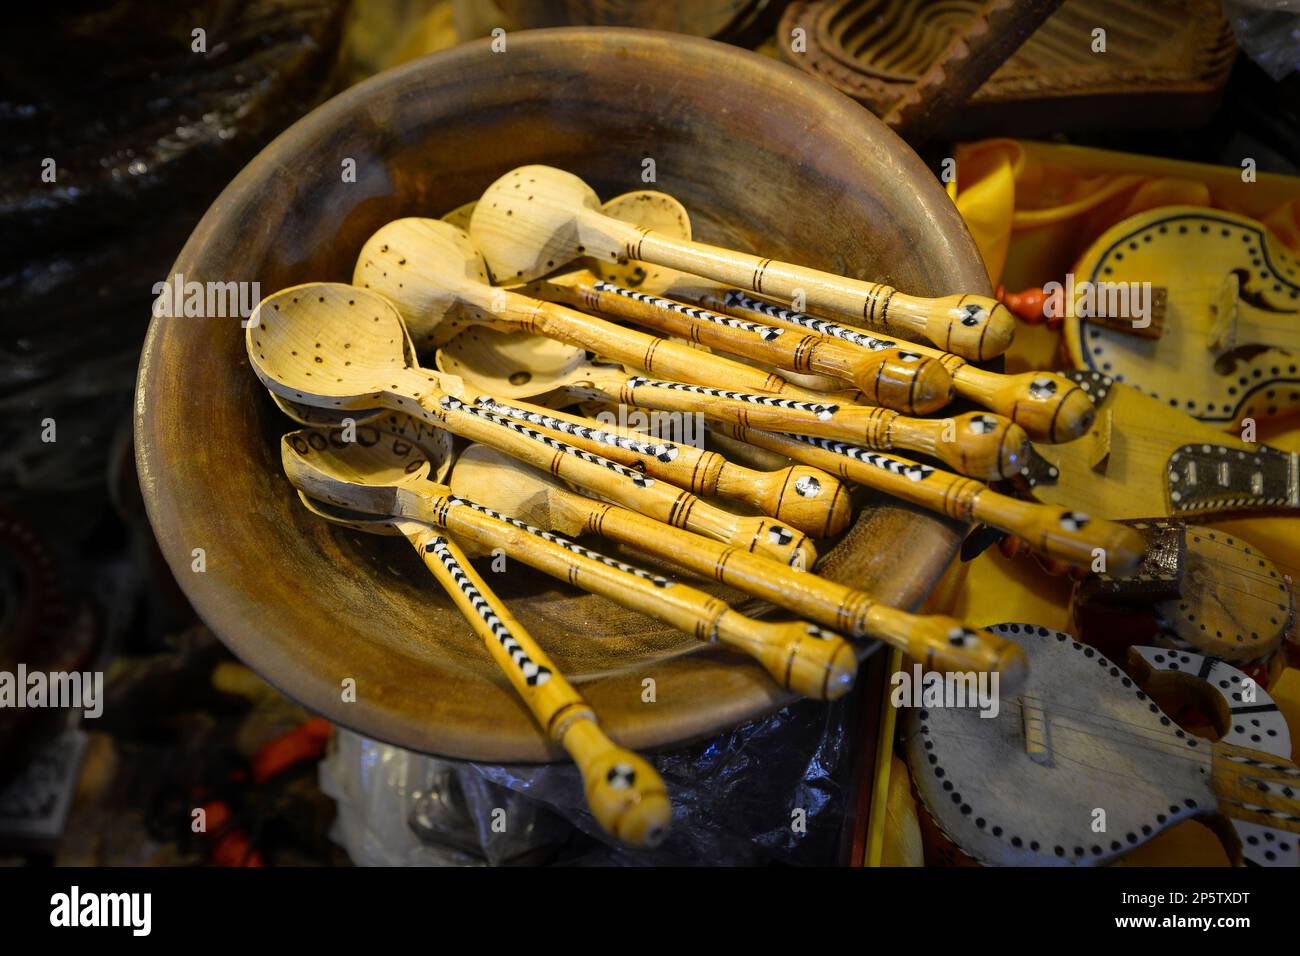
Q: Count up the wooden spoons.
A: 11